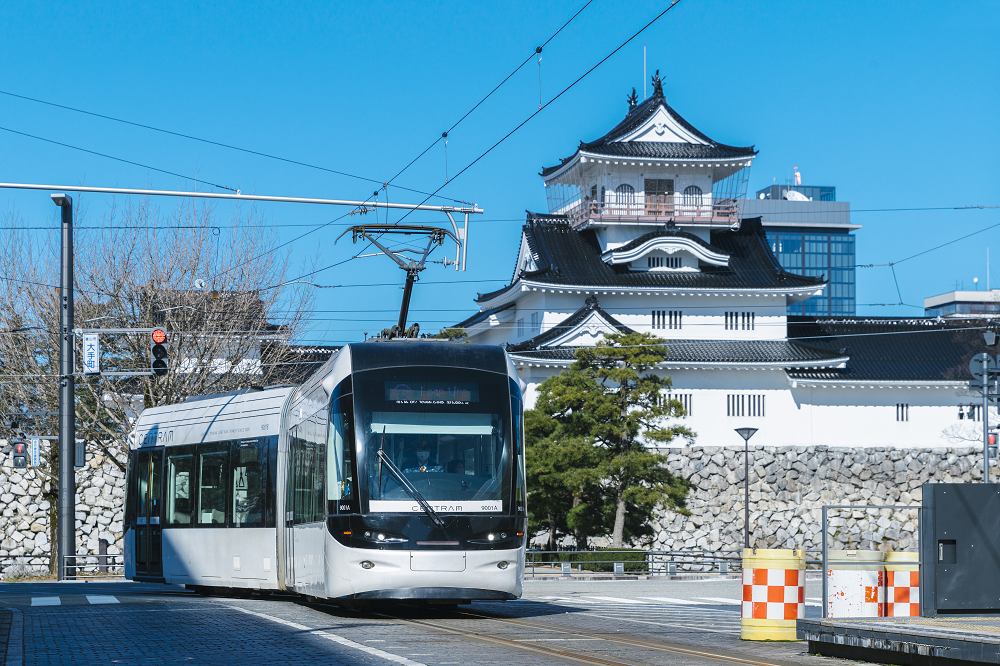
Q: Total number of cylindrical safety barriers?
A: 3